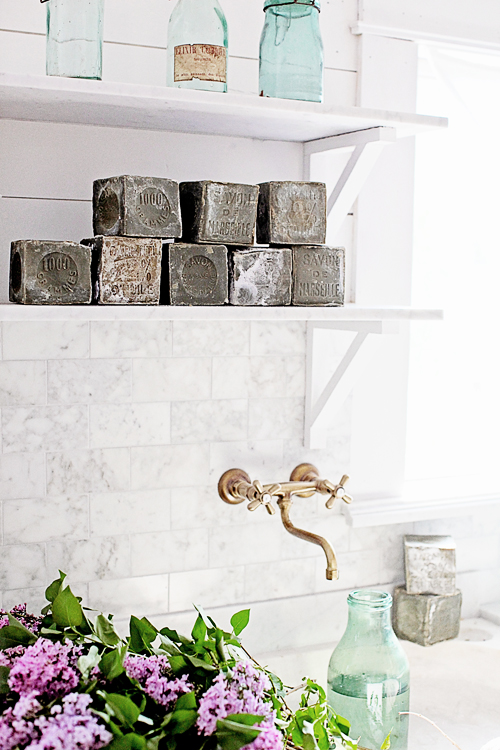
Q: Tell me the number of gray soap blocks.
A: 10